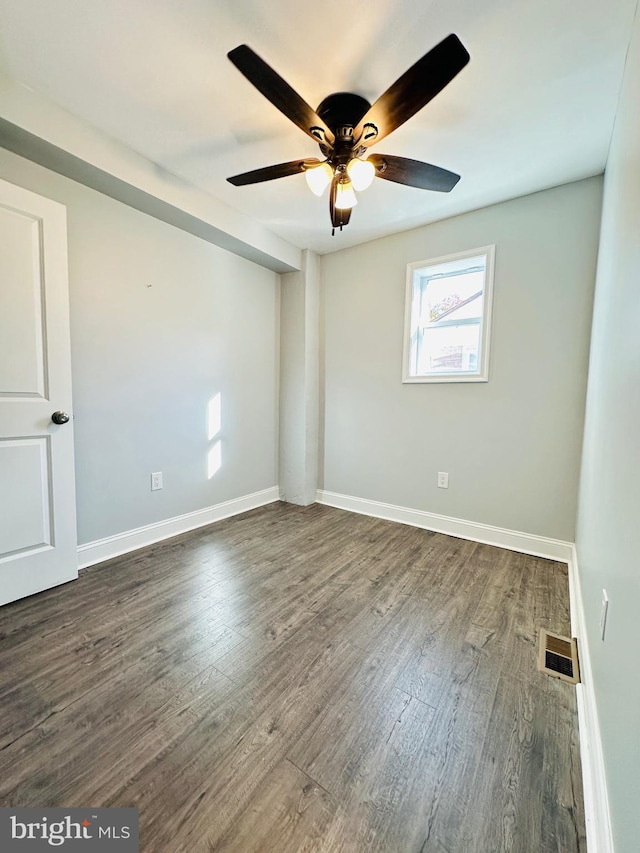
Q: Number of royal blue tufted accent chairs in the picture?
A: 0